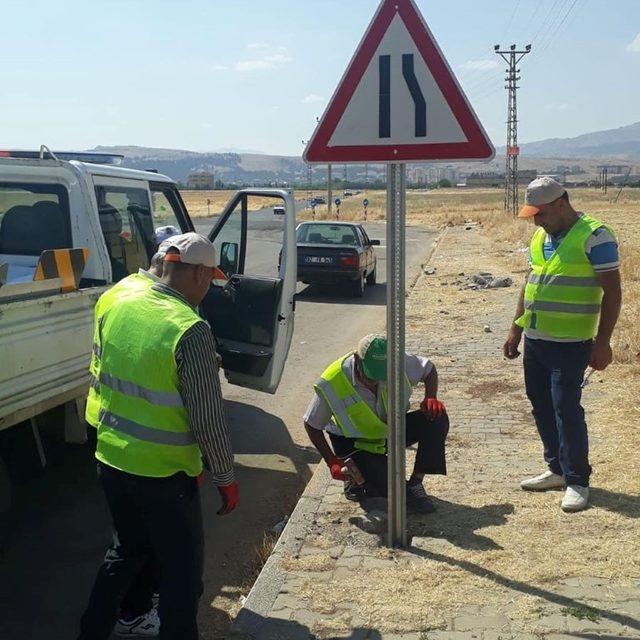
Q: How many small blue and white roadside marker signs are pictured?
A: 3